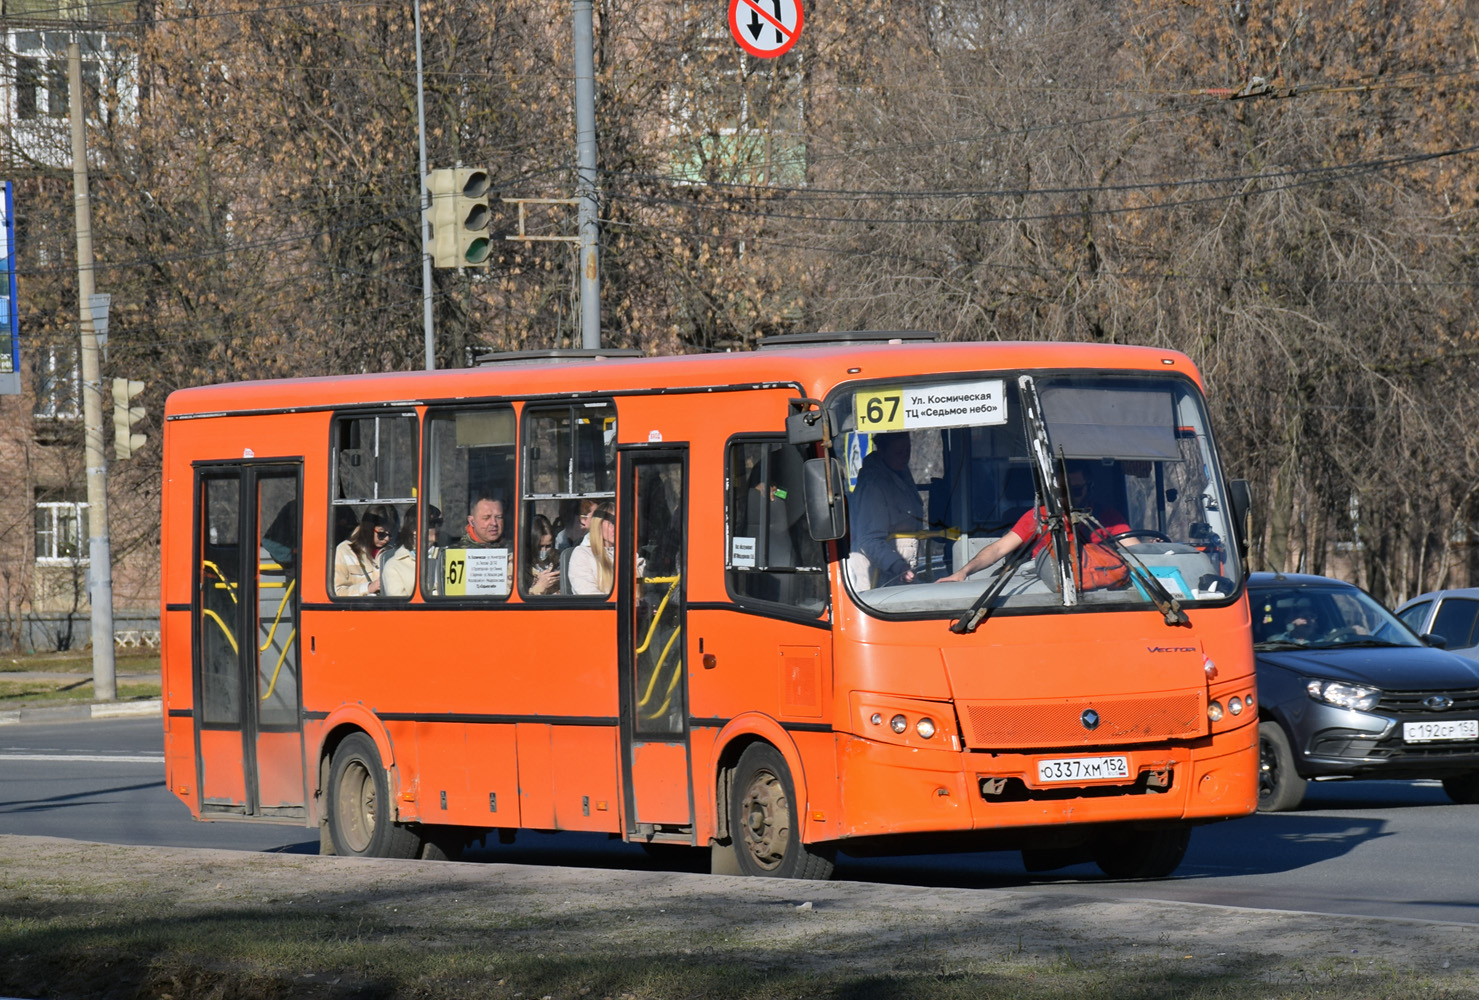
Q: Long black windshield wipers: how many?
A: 2